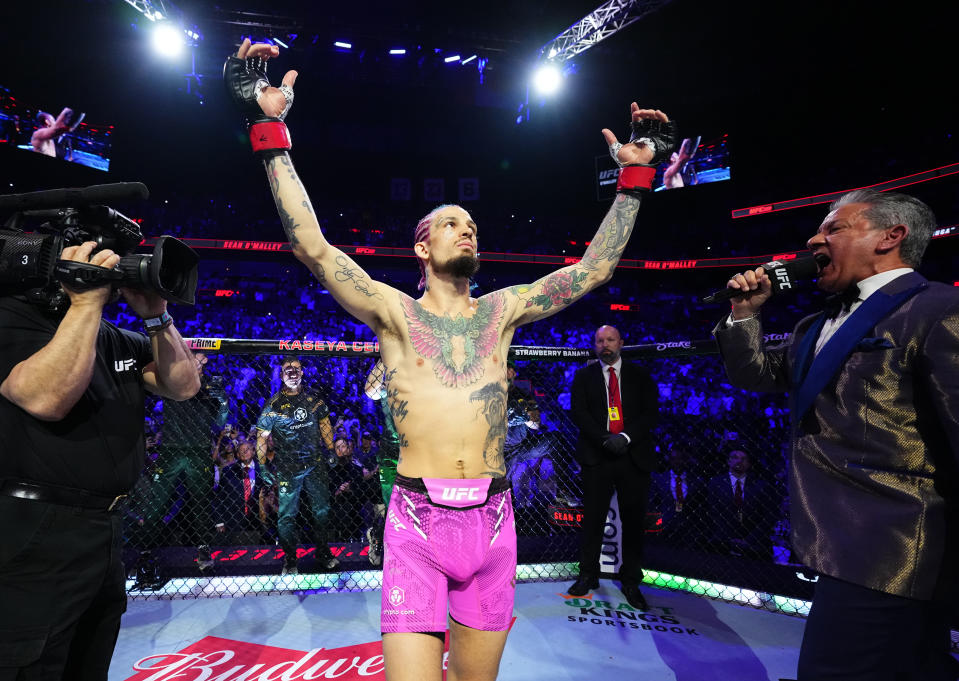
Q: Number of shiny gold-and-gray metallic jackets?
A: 1